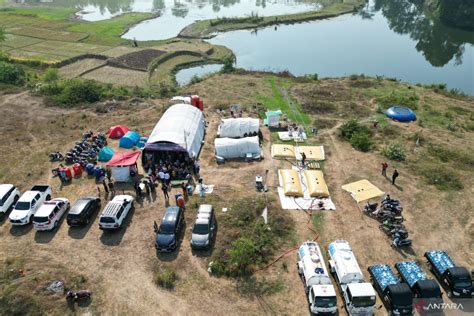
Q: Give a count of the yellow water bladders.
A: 5